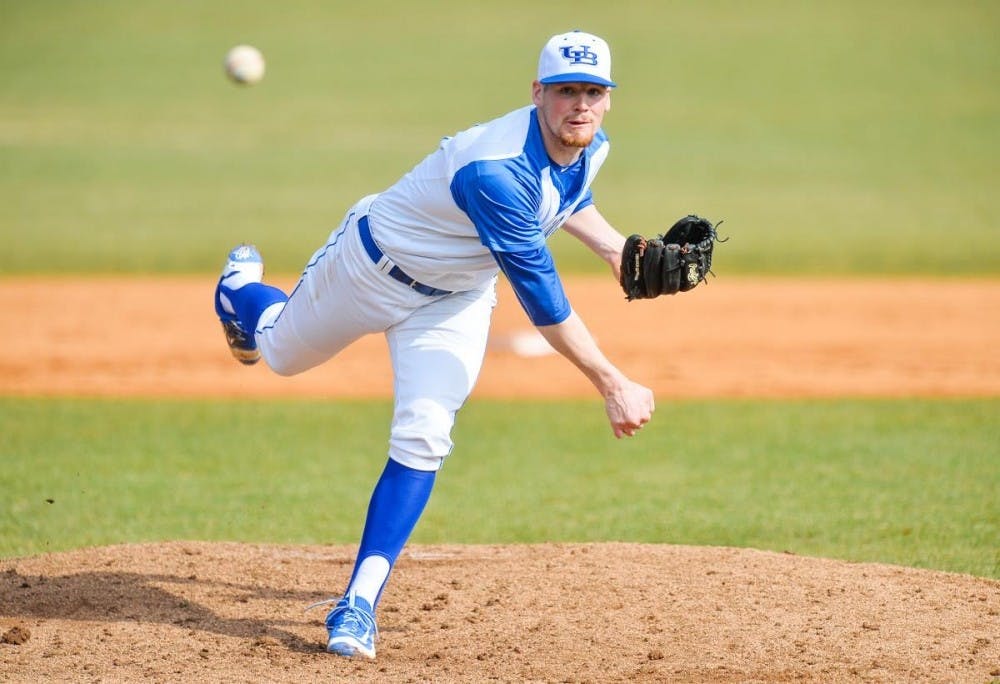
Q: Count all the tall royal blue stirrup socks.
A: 2